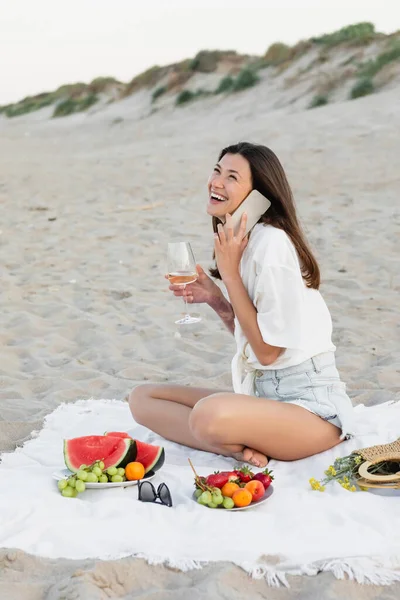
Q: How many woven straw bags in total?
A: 1